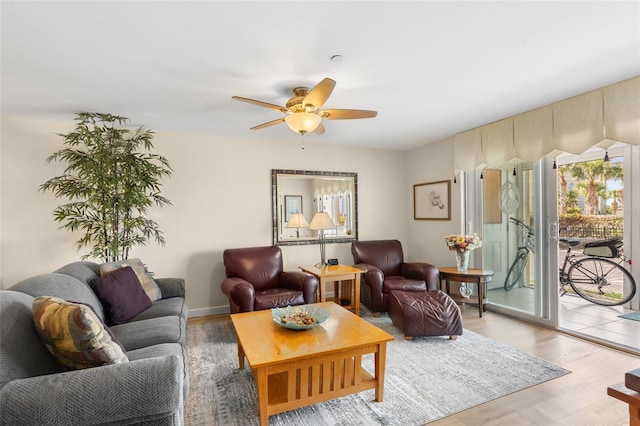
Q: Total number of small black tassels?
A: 5